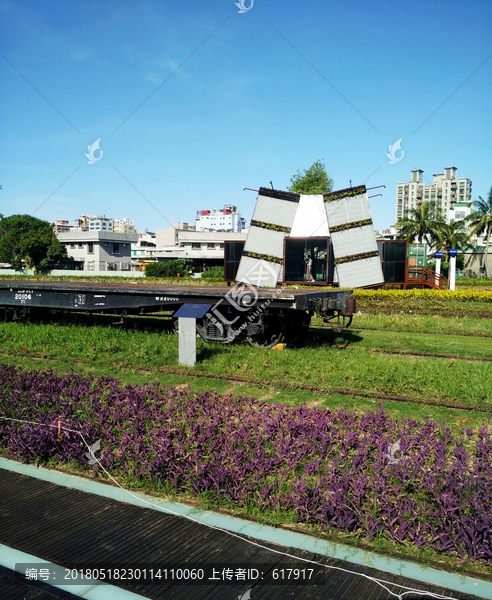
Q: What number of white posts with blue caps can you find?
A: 2